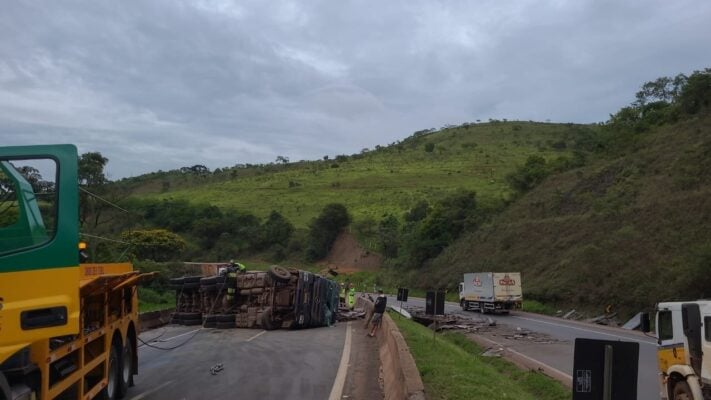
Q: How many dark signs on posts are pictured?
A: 3